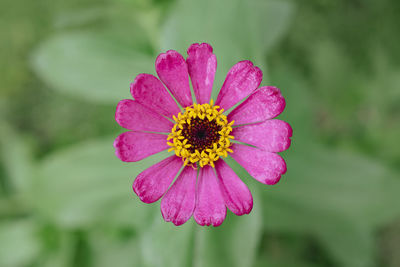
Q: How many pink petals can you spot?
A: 13